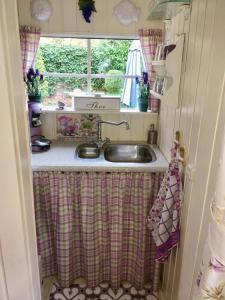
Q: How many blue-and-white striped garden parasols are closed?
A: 1